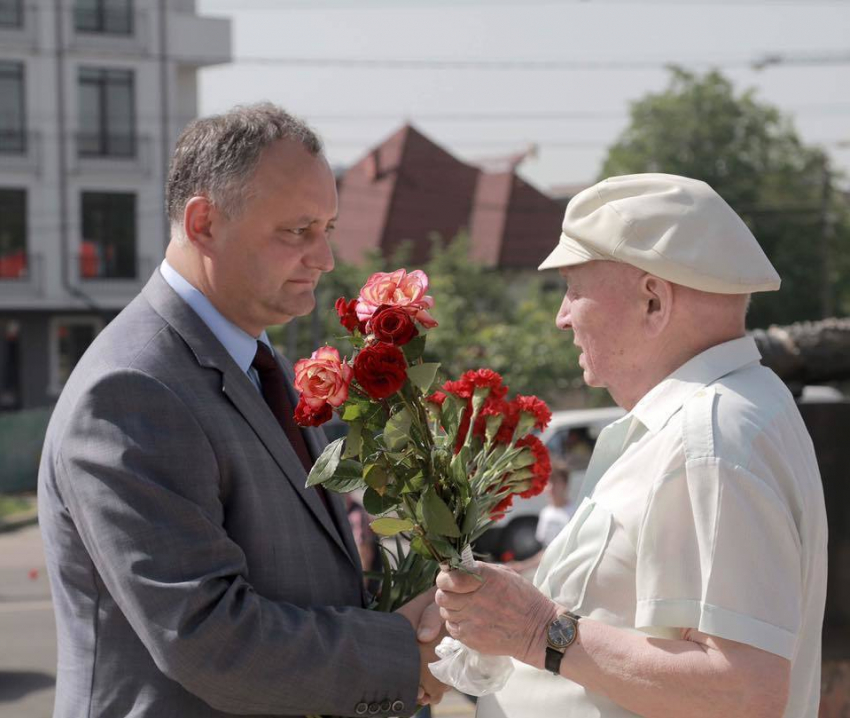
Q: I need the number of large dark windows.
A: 6